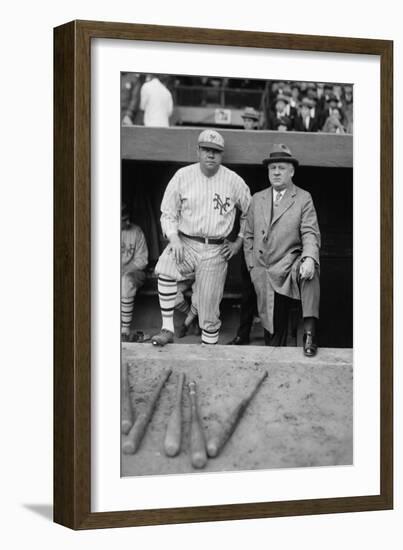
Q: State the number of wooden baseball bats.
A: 5